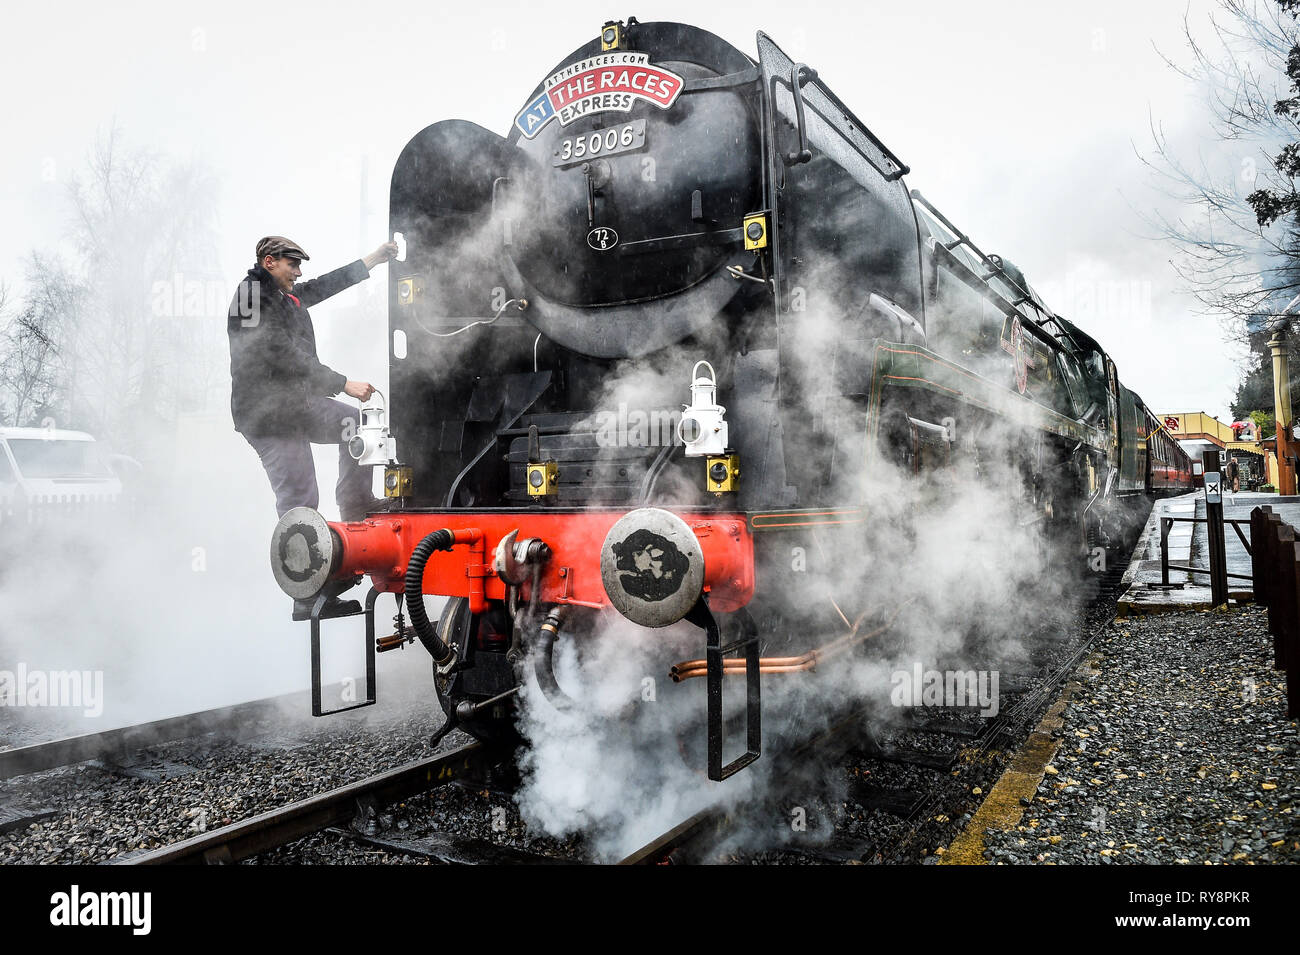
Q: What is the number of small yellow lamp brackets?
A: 6